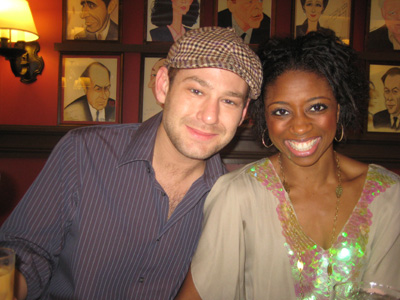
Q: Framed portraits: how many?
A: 8